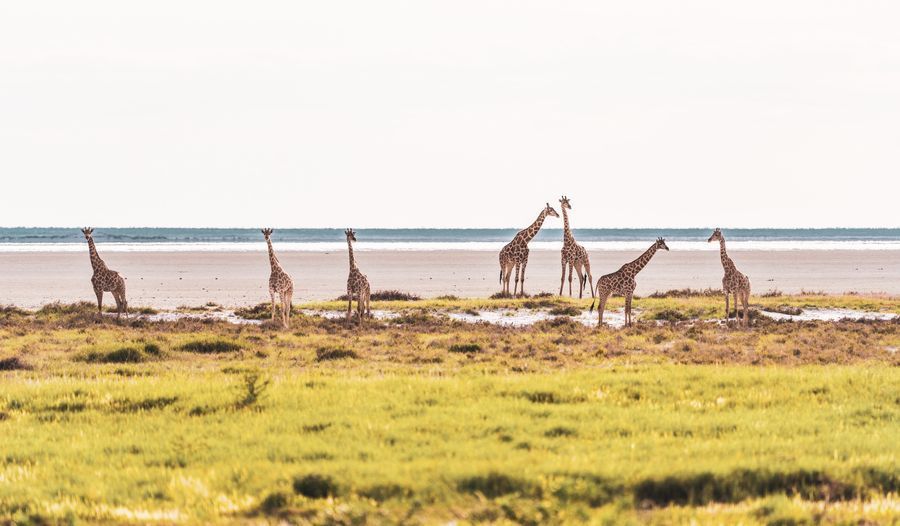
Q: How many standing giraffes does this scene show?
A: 7